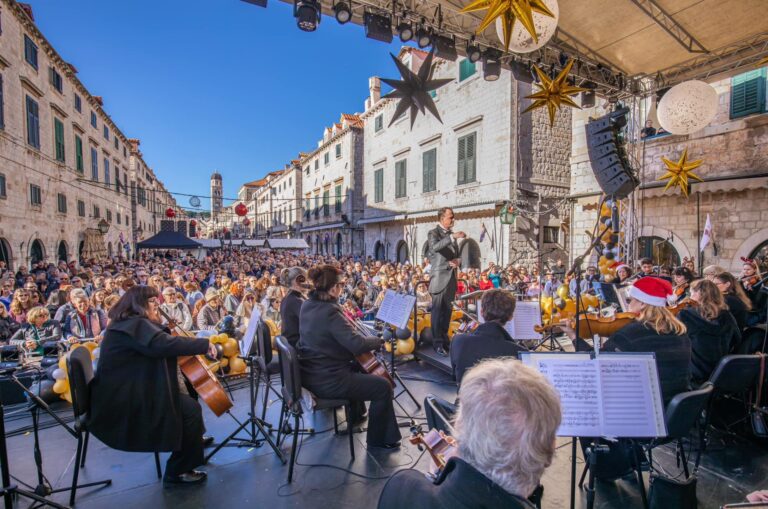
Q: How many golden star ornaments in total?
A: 3